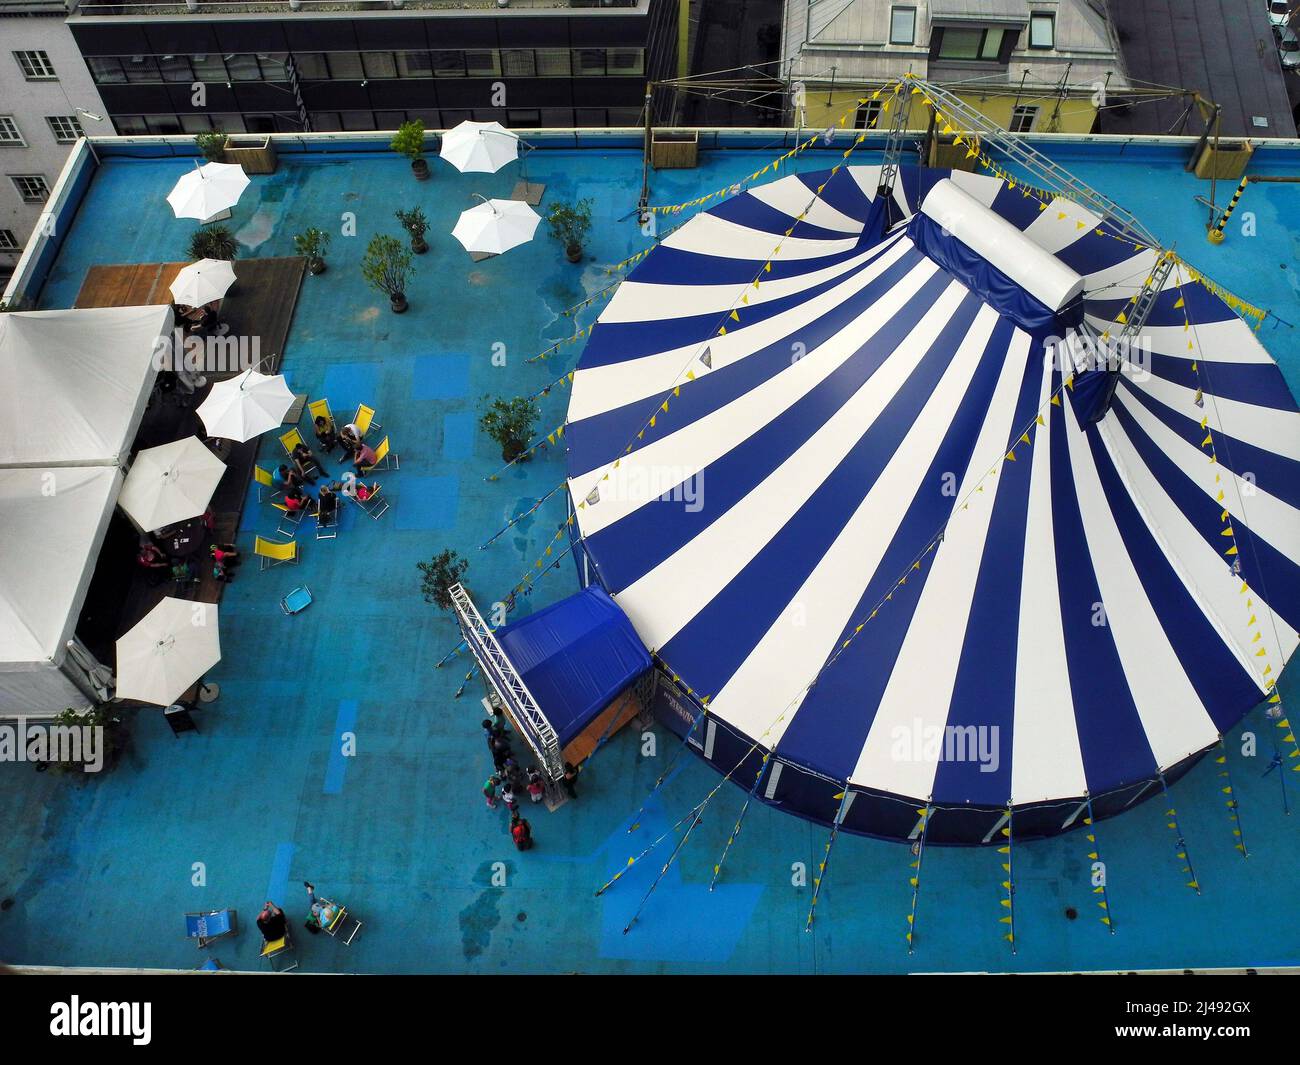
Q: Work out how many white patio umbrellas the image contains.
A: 7